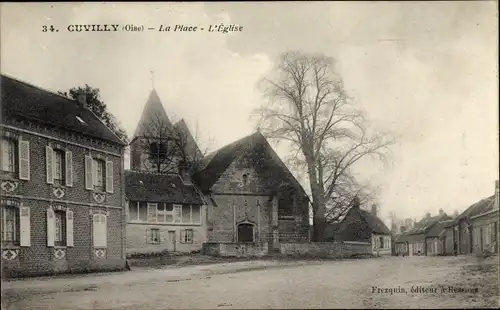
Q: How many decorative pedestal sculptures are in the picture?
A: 0